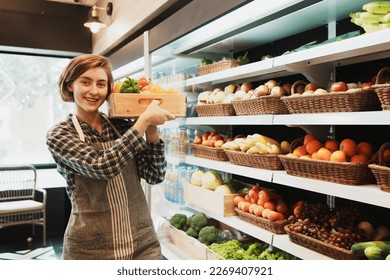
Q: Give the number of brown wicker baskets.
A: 11